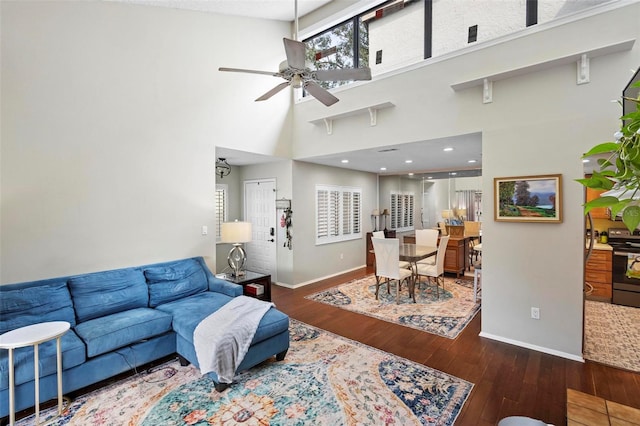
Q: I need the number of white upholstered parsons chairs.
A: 4